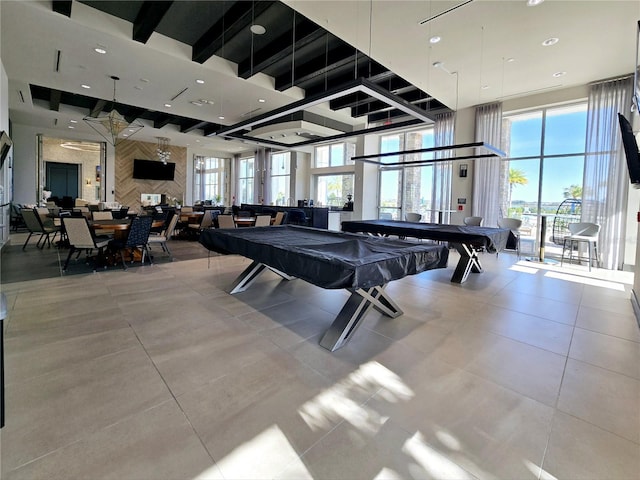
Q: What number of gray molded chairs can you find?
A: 4